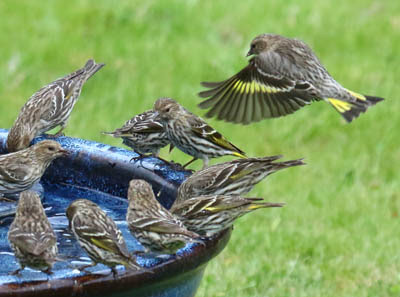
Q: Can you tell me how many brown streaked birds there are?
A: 10